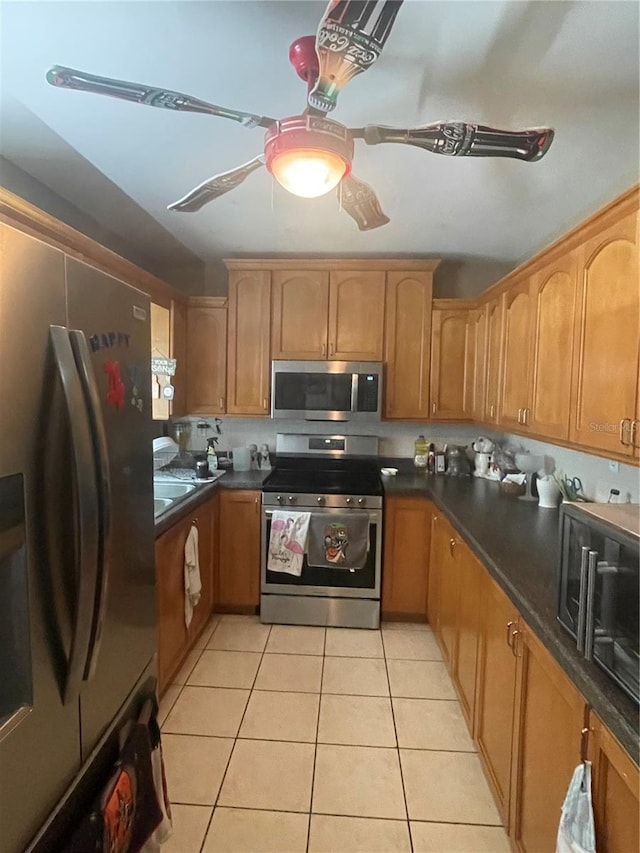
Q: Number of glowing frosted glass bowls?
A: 1